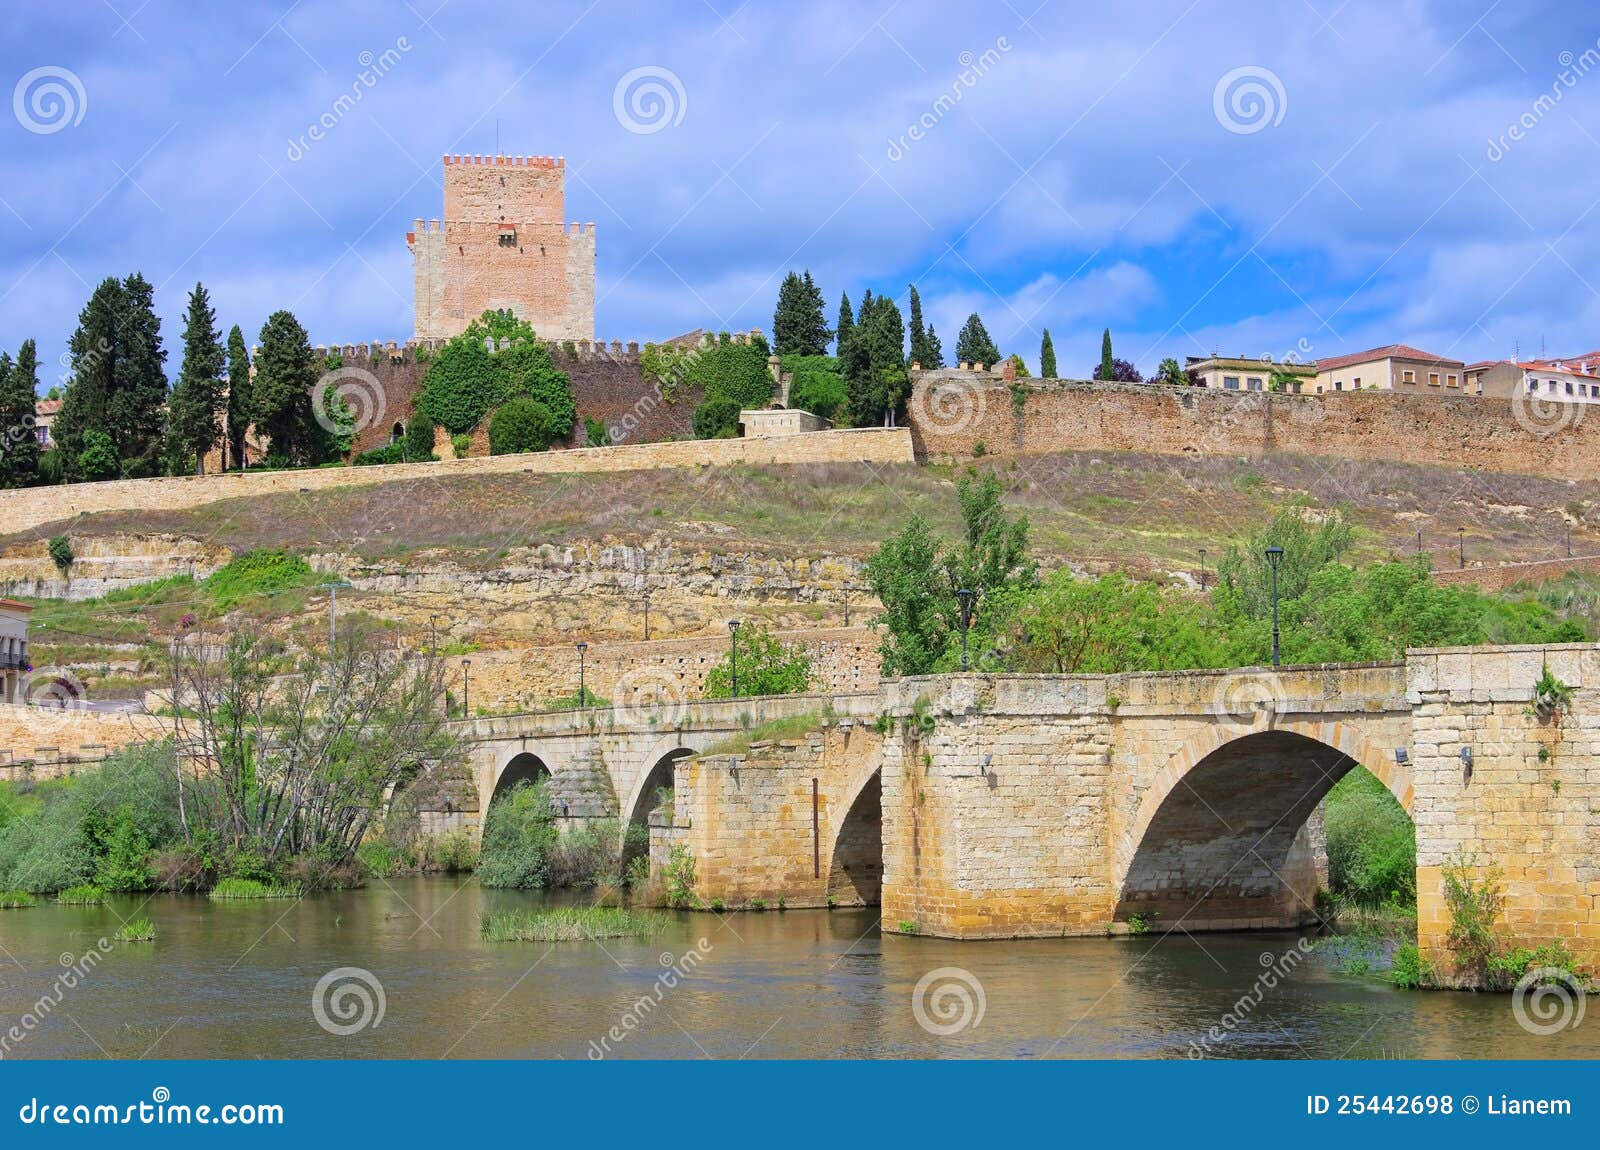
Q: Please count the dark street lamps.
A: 11